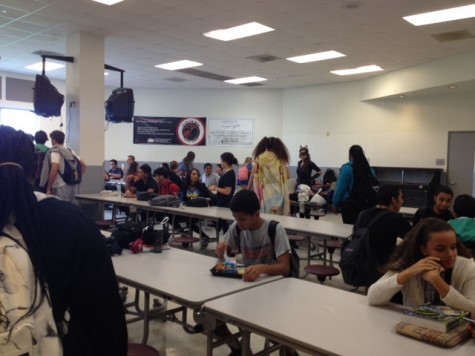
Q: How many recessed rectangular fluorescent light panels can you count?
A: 8